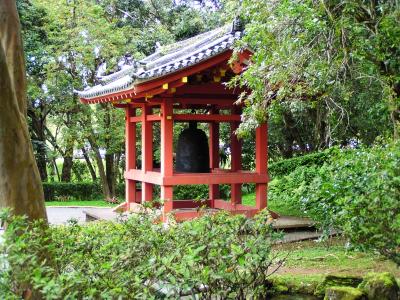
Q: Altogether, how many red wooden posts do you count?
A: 6